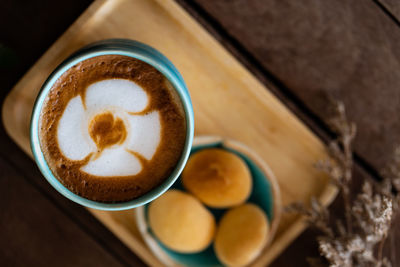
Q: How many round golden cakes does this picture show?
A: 3